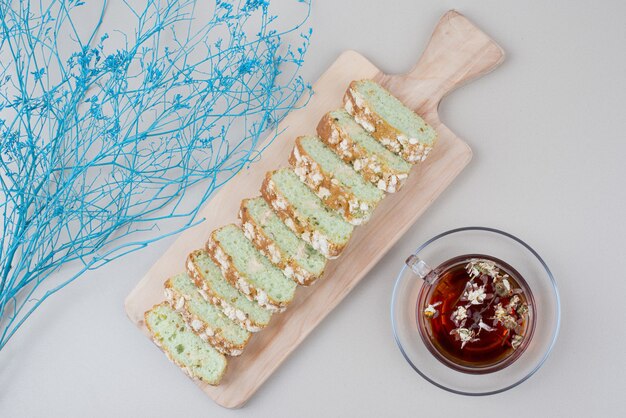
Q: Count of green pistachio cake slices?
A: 9